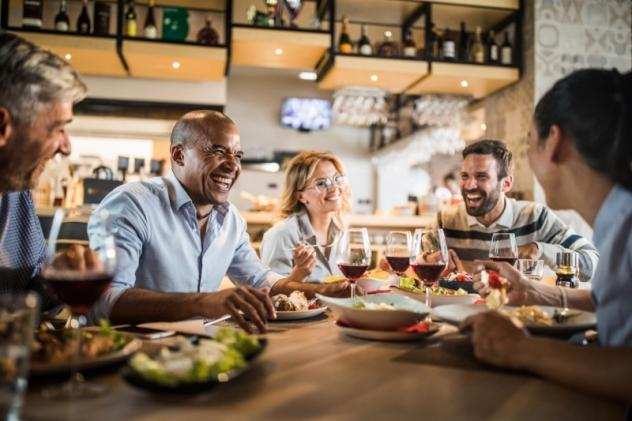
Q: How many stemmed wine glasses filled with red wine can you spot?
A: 5